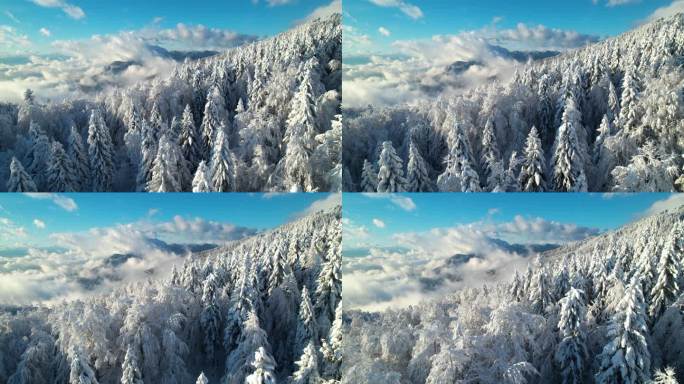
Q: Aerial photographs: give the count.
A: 4